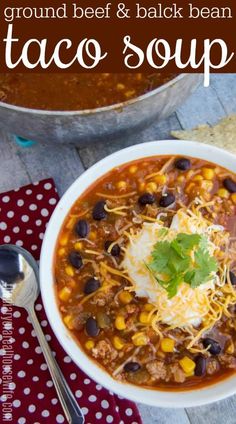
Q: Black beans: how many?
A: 14